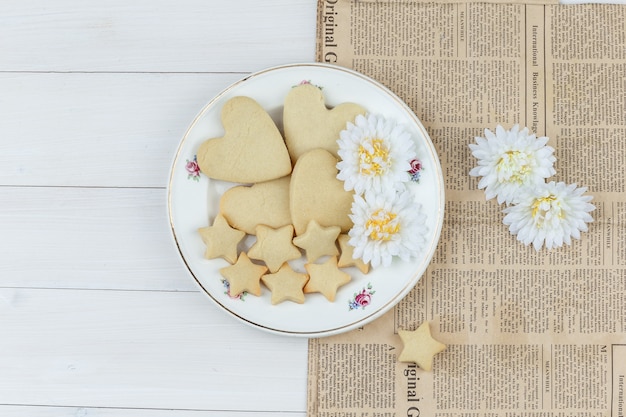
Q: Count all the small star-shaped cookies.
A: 8